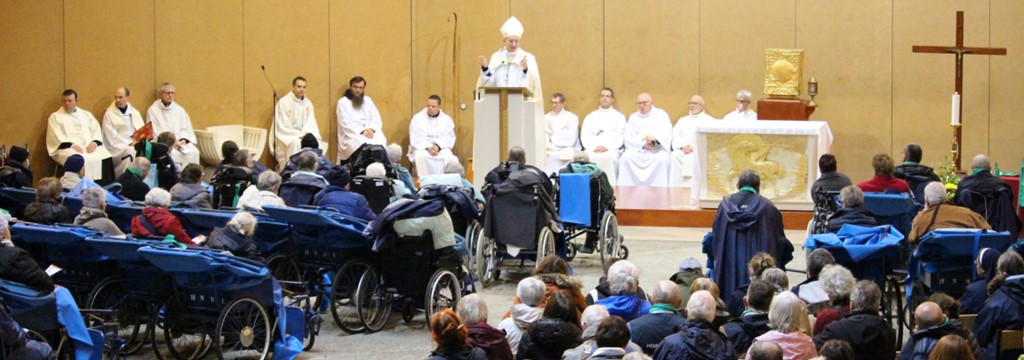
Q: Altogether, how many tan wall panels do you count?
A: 12